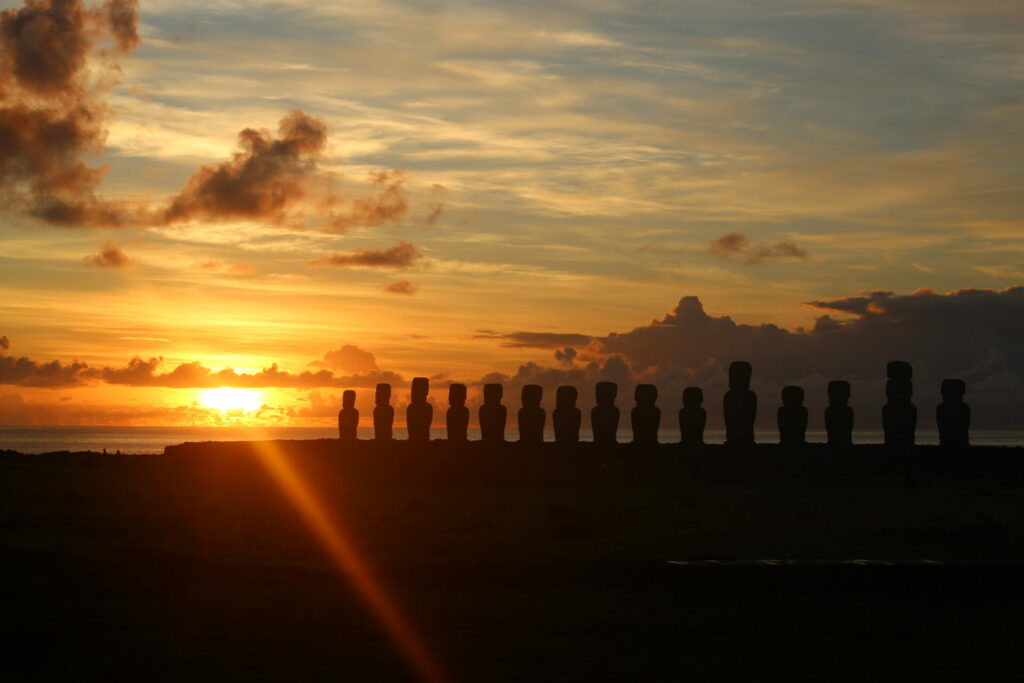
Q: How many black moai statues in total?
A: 15